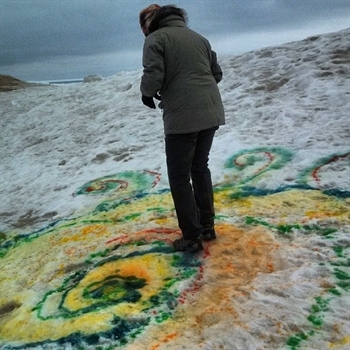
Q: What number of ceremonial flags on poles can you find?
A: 0